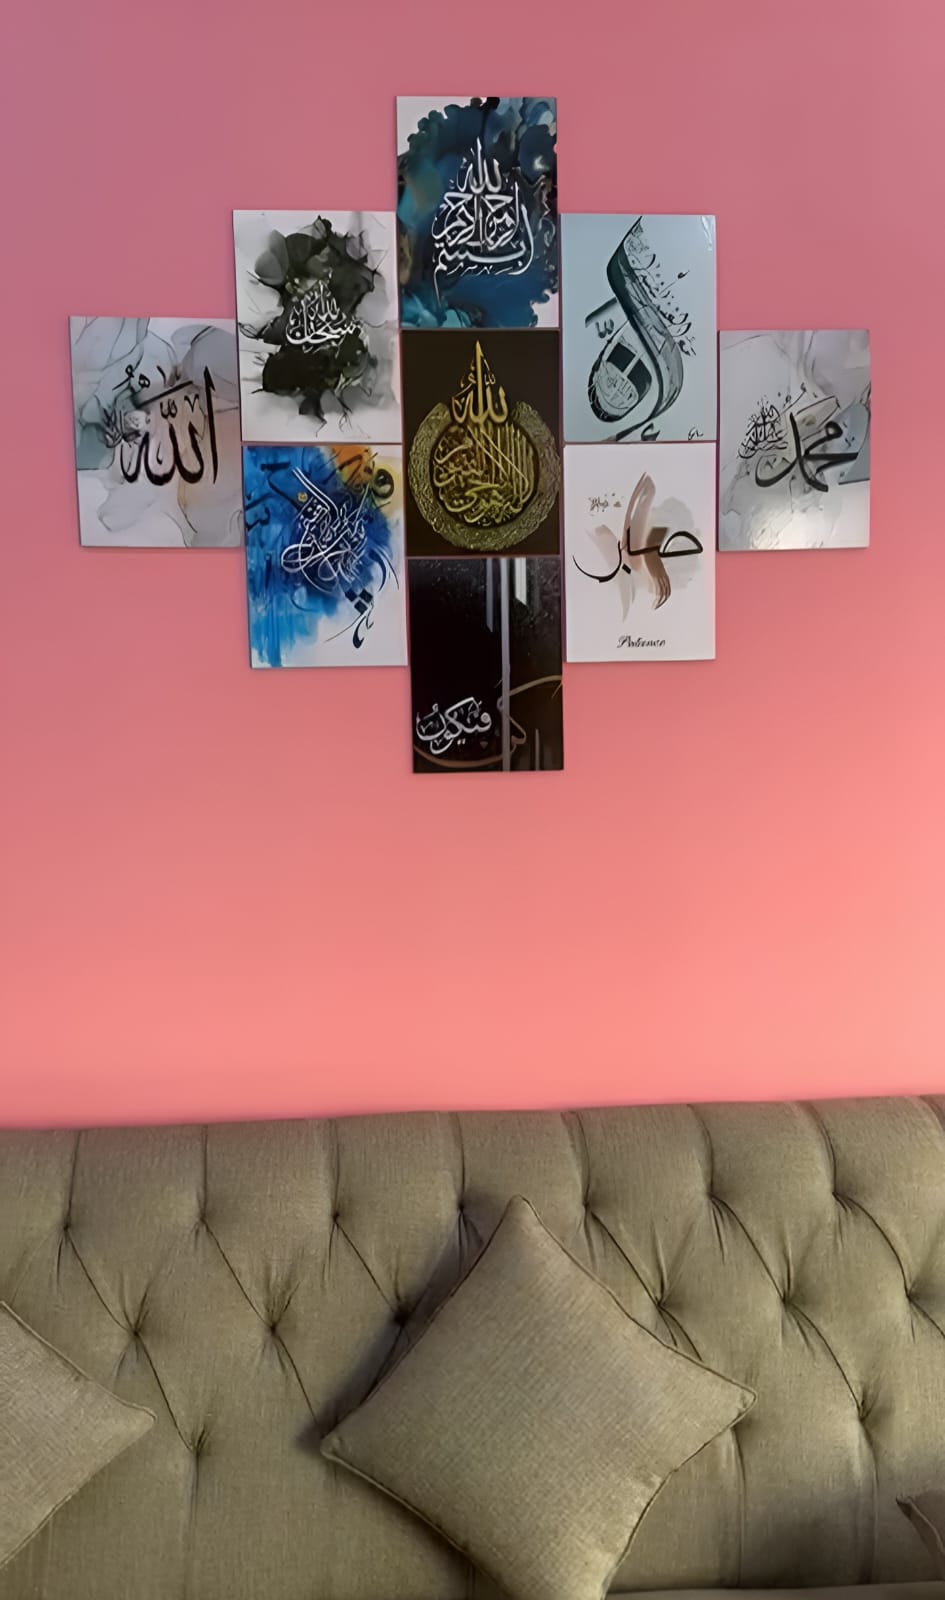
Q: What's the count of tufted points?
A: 15